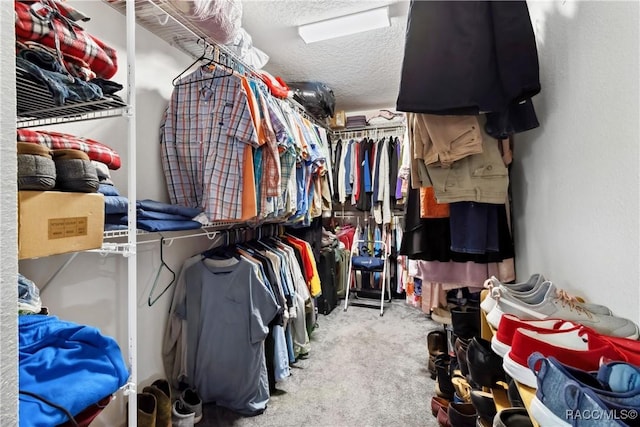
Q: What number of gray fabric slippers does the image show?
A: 2